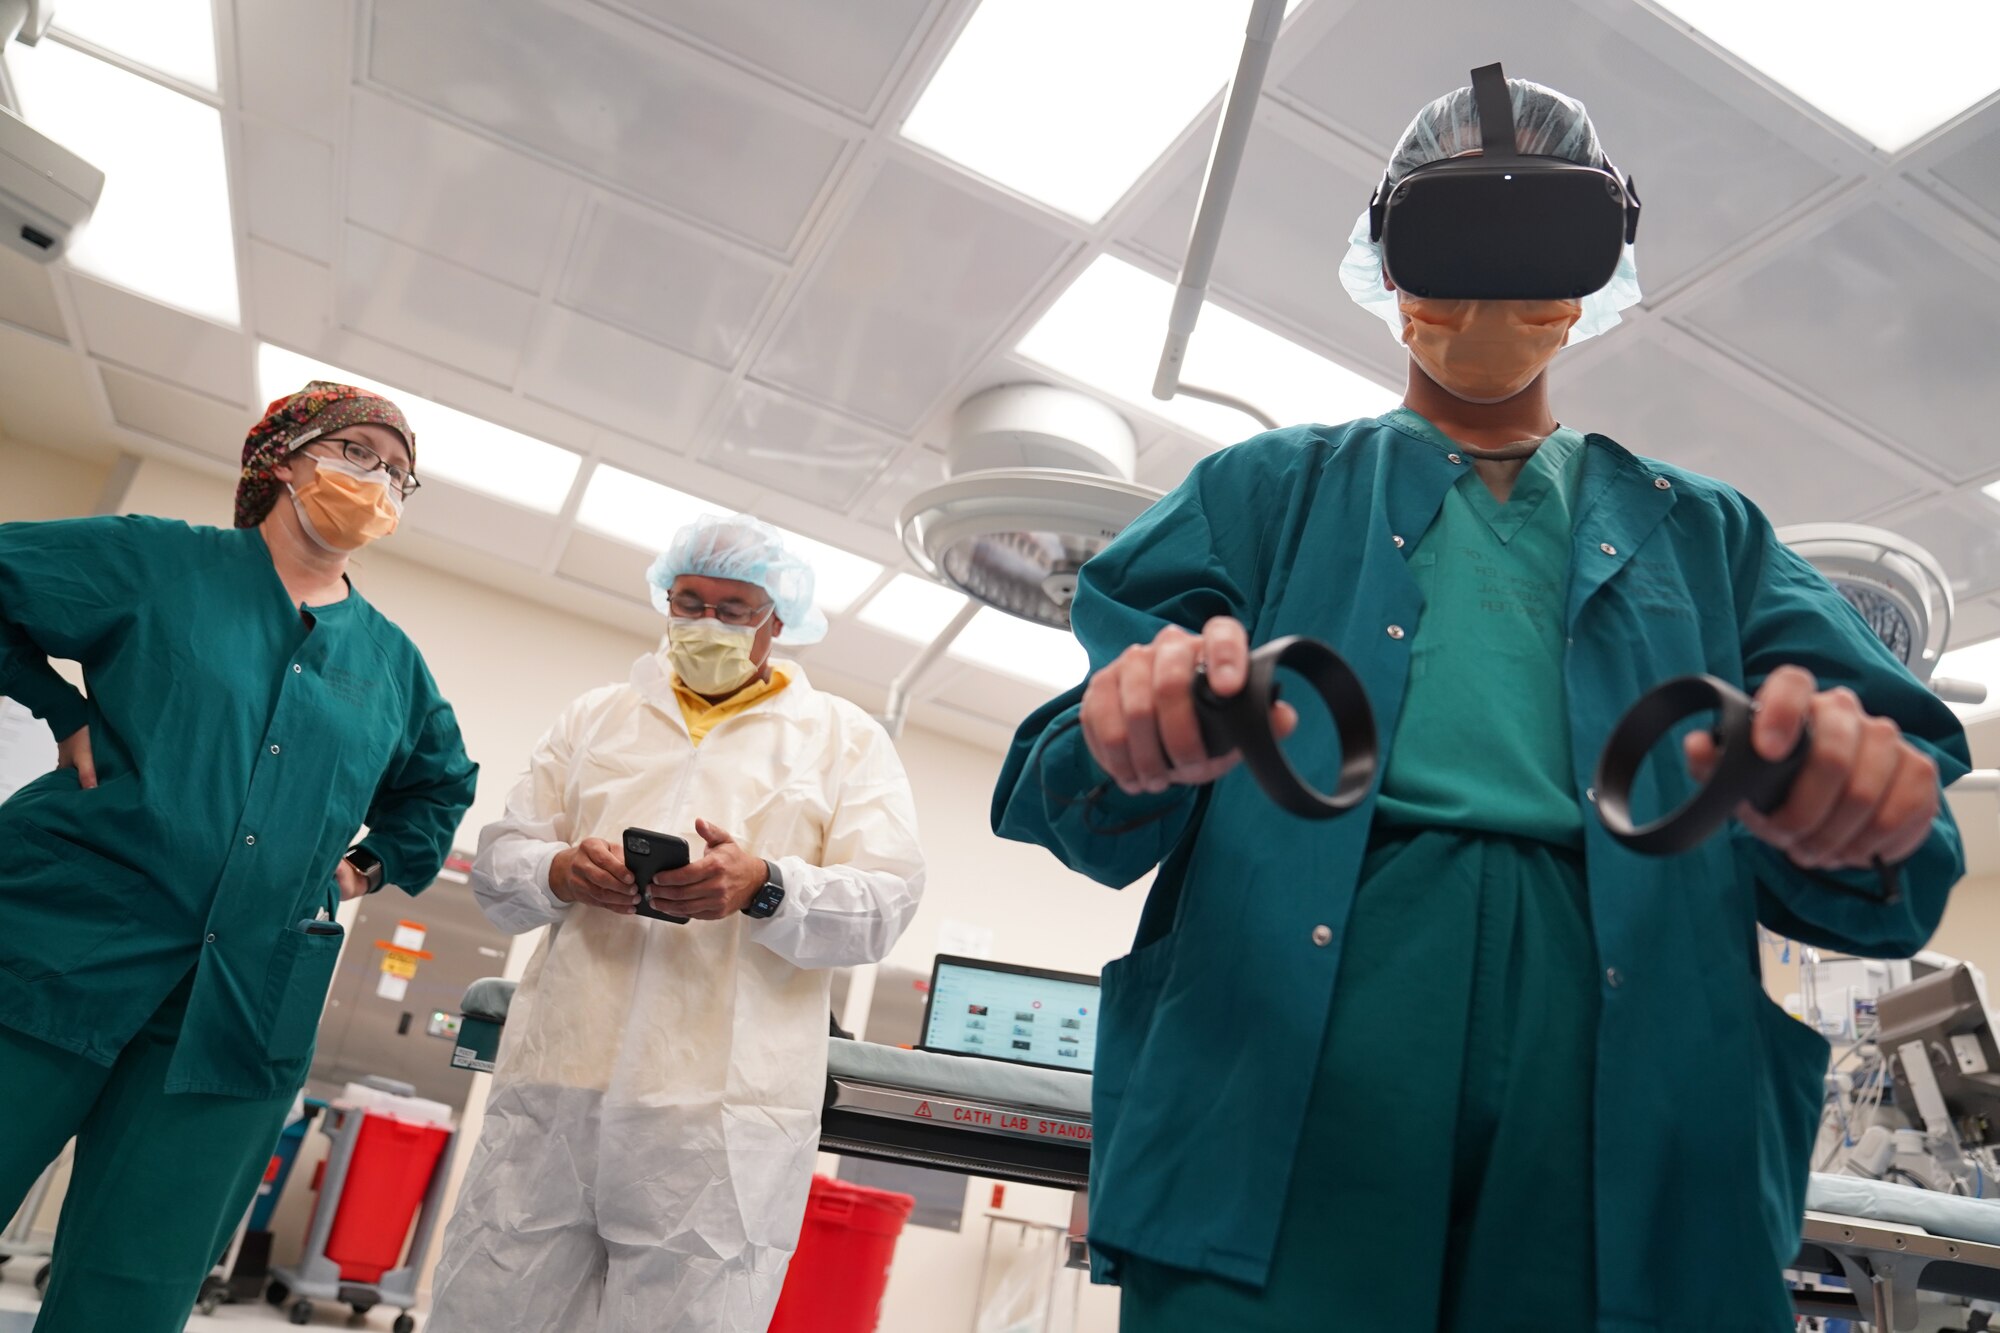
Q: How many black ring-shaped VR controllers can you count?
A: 2